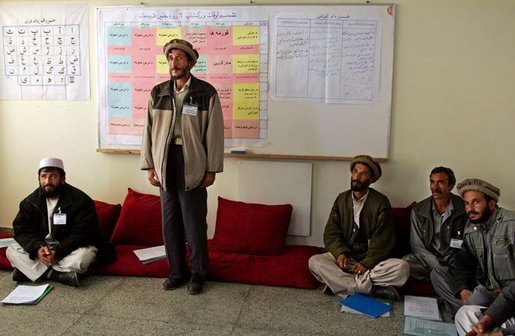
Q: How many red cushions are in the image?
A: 4